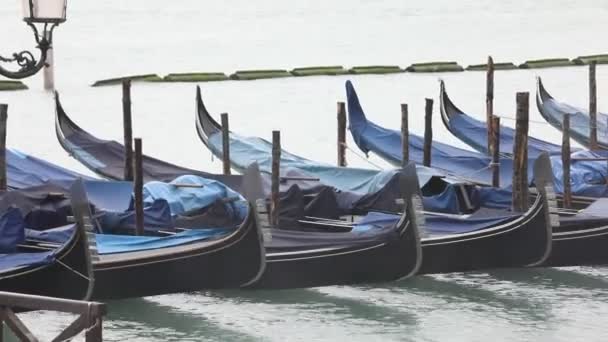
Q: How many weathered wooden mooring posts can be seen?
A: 13